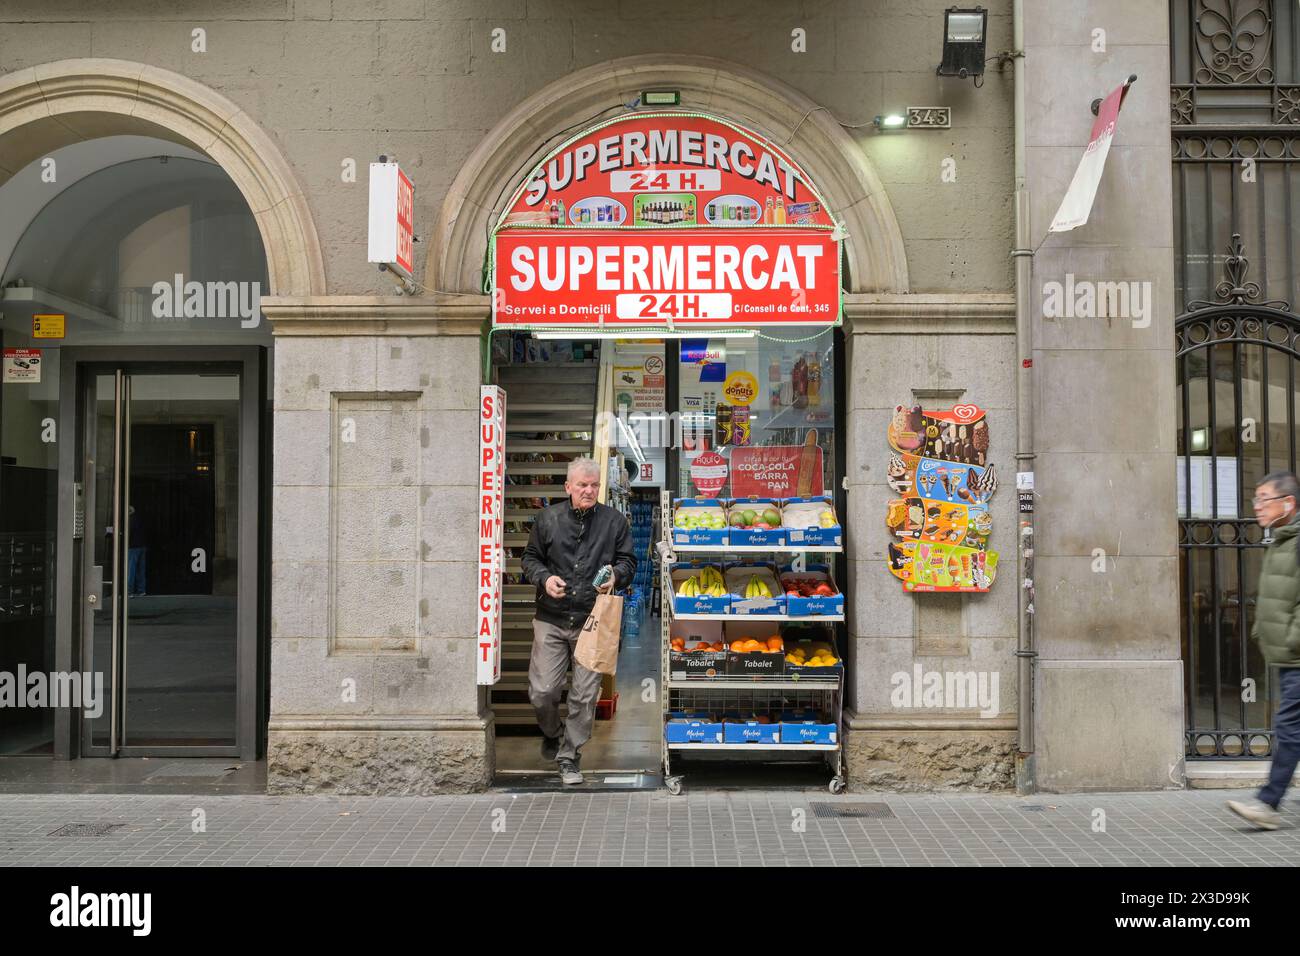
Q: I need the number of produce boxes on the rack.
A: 12